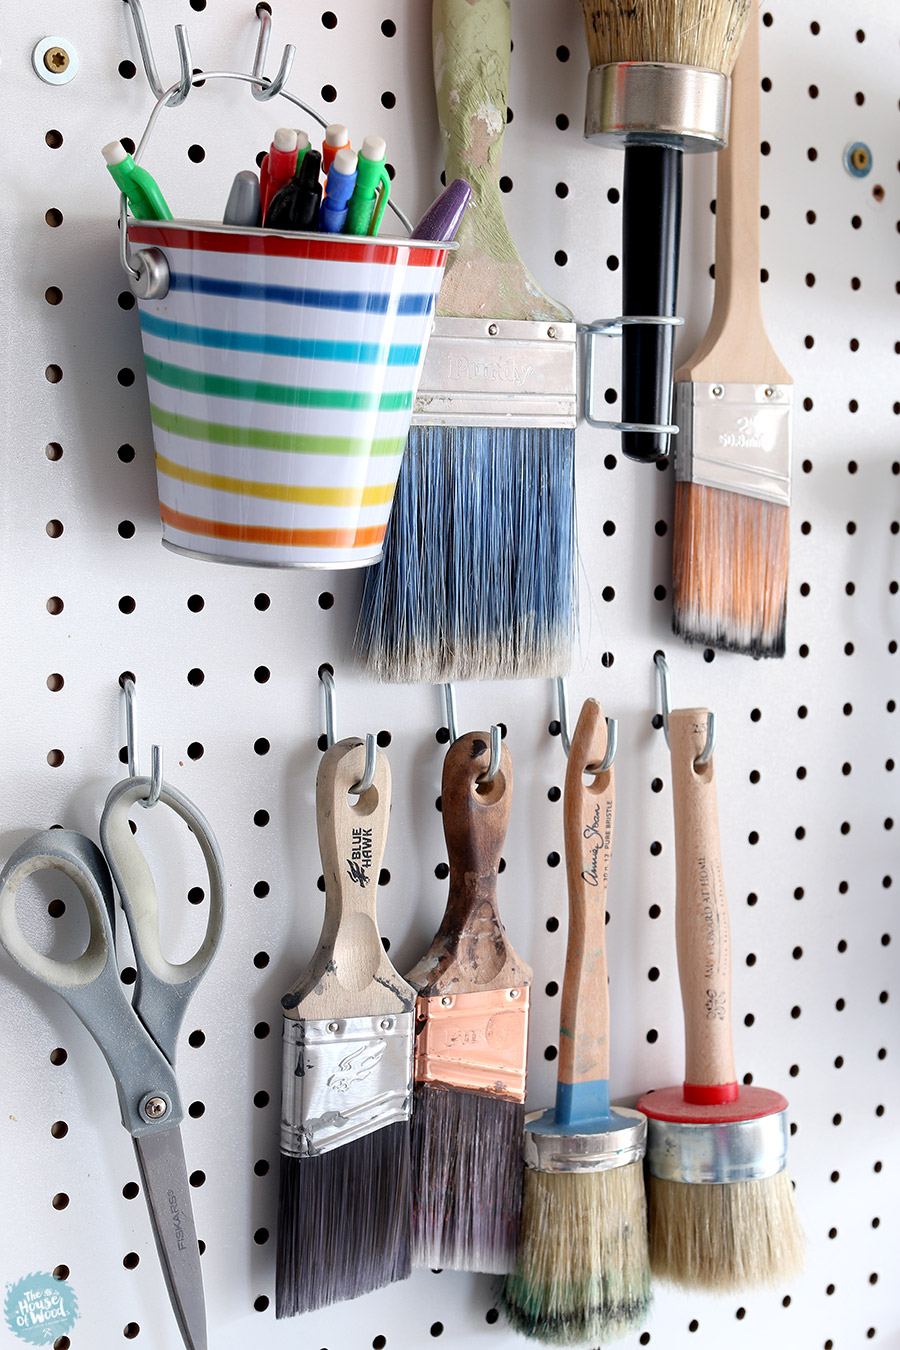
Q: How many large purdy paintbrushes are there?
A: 1